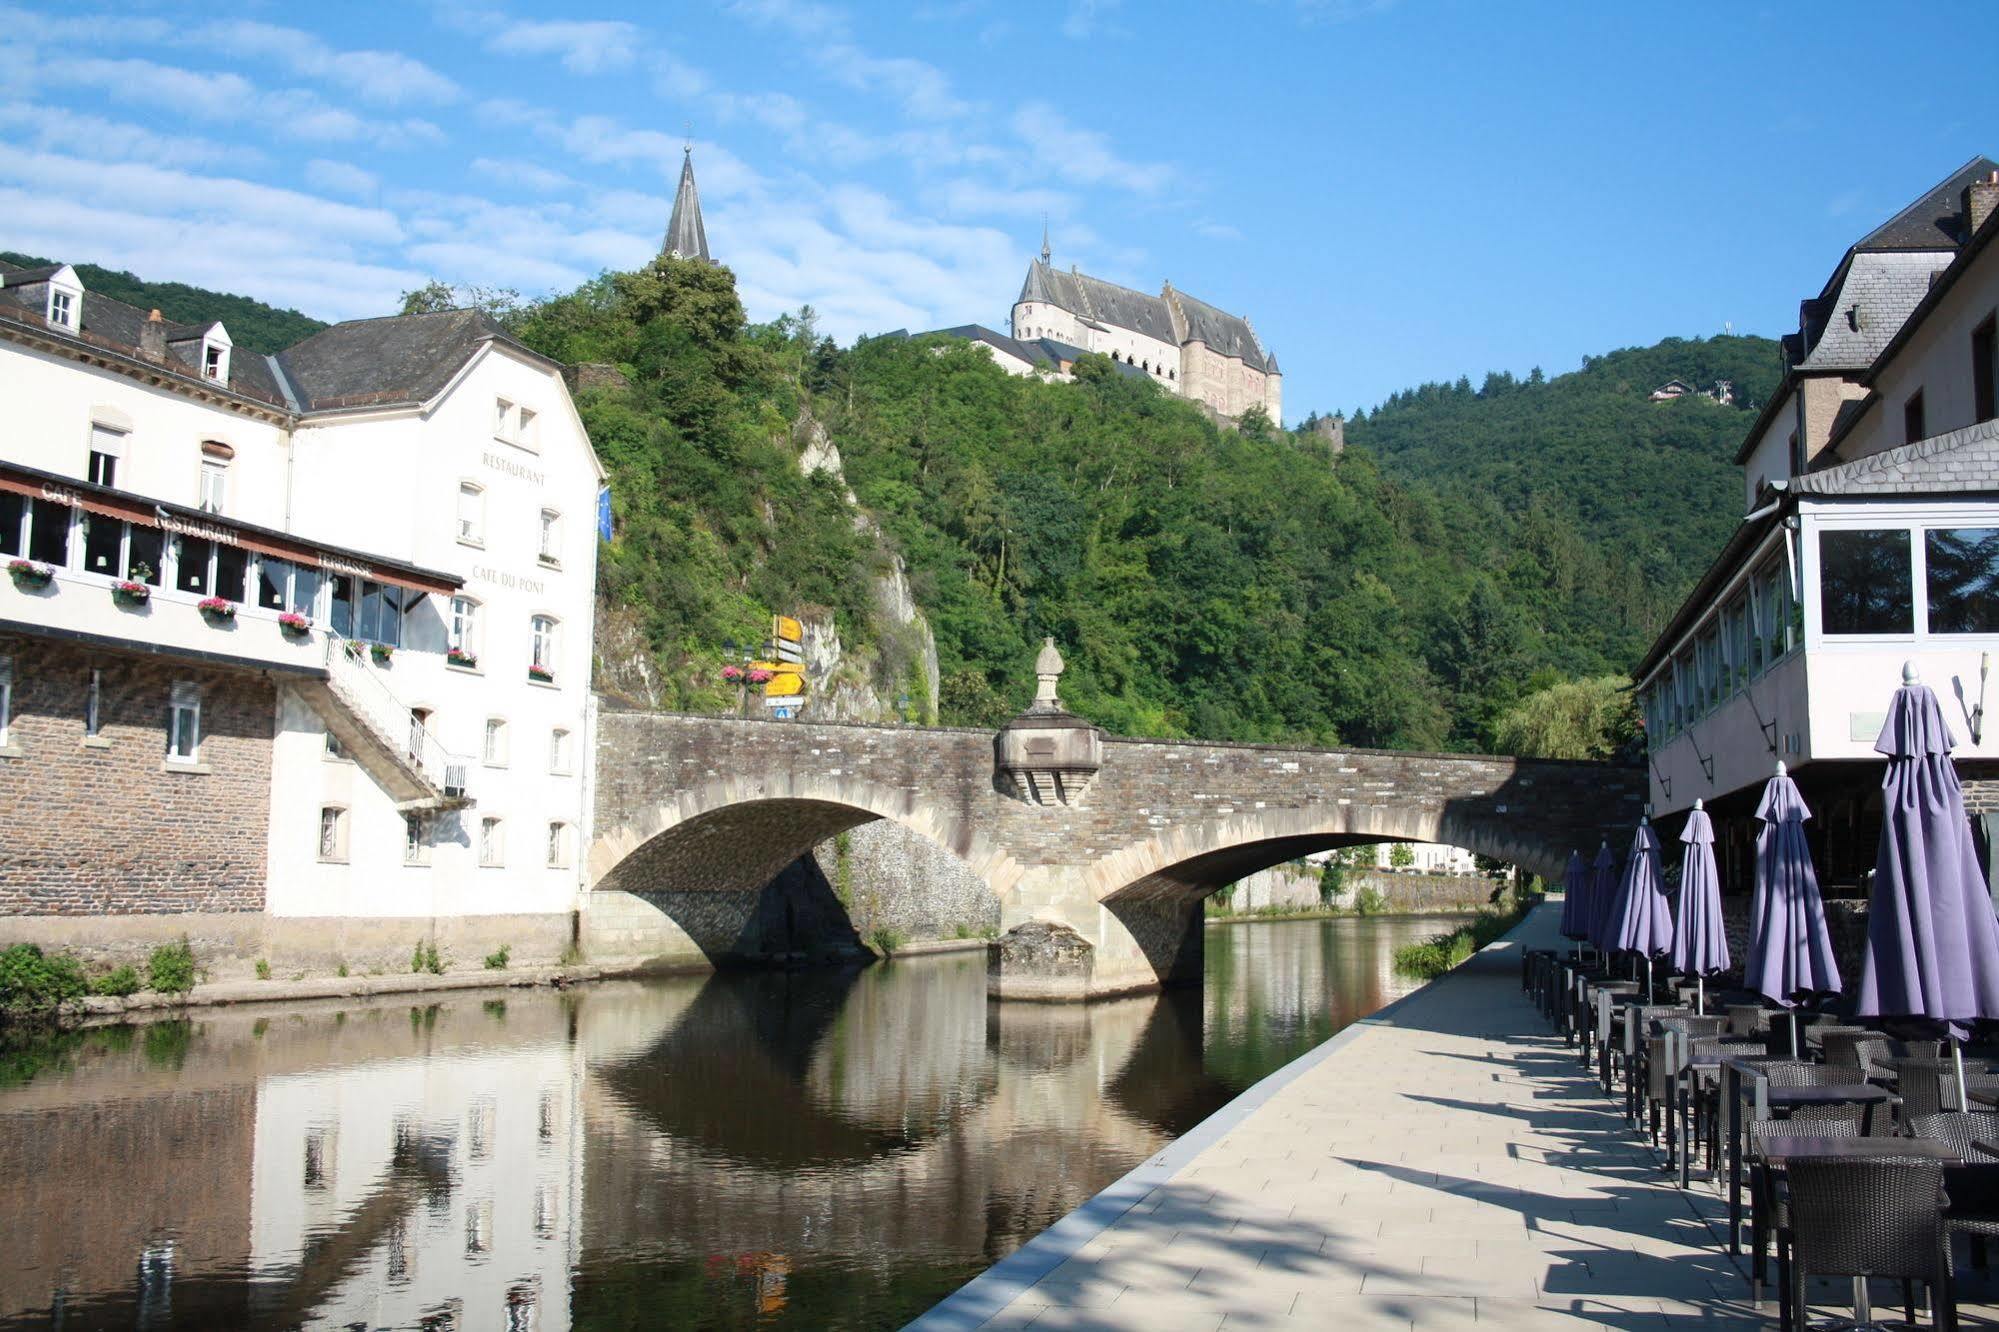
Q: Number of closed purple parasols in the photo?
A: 6